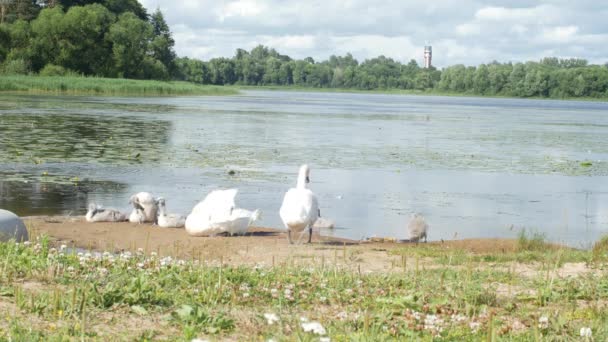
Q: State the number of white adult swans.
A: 2